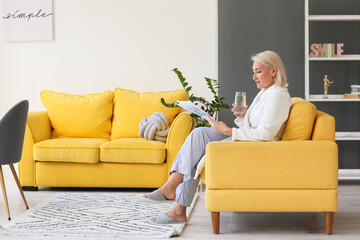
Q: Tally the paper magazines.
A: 1